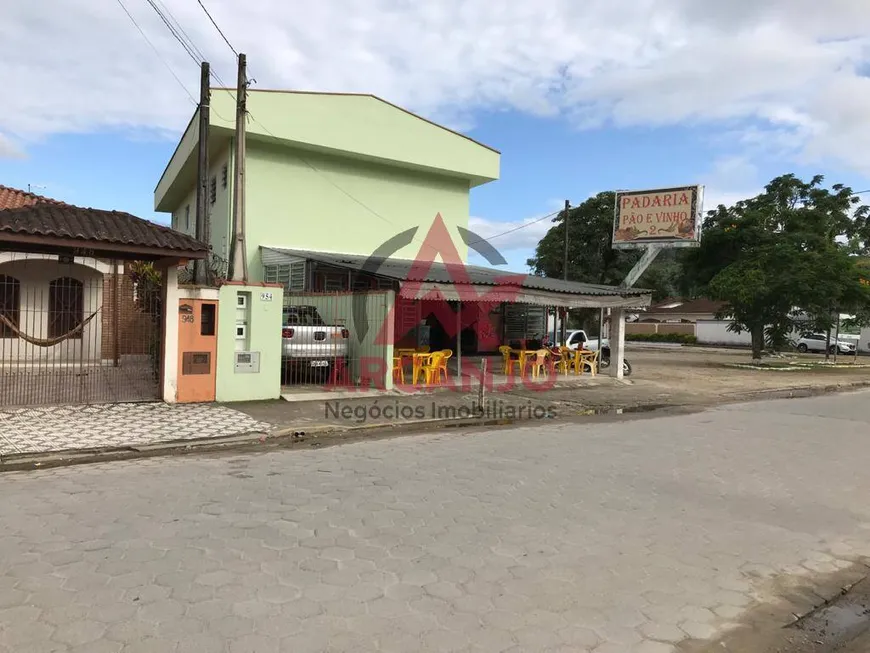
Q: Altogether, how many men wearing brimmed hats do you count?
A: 0